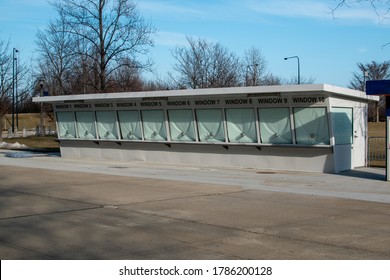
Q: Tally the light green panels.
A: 11